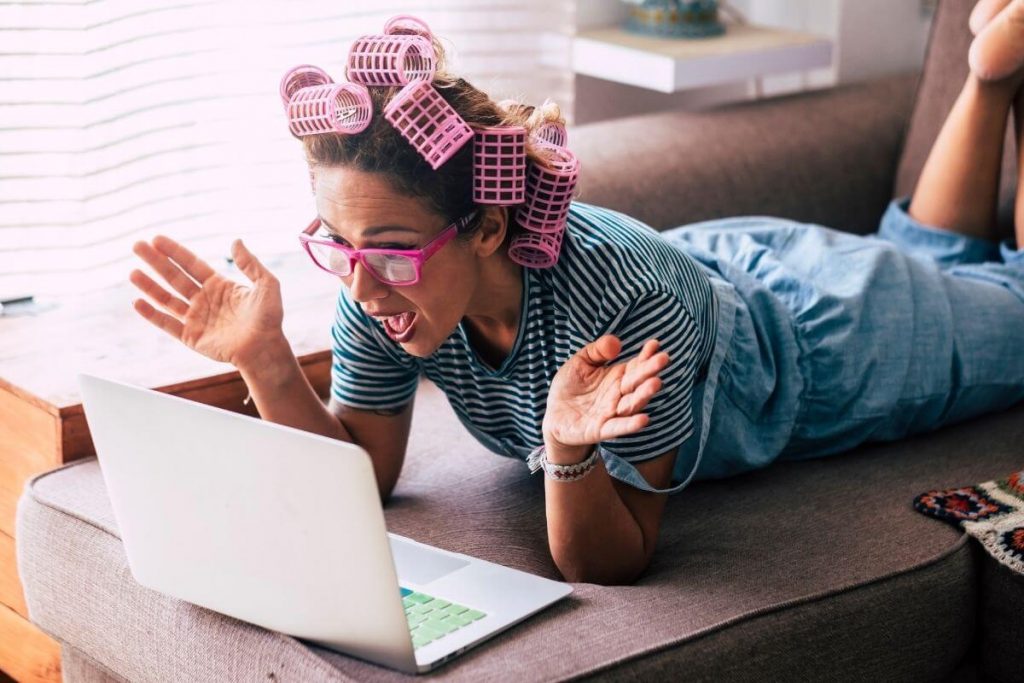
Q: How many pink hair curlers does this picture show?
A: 9